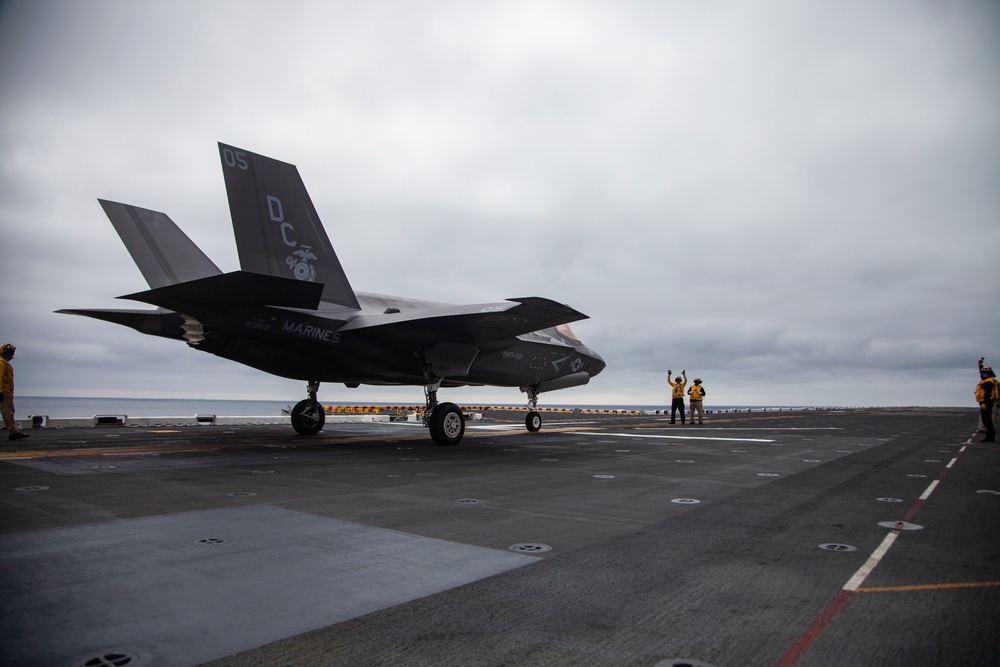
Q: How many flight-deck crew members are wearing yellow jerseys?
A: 4